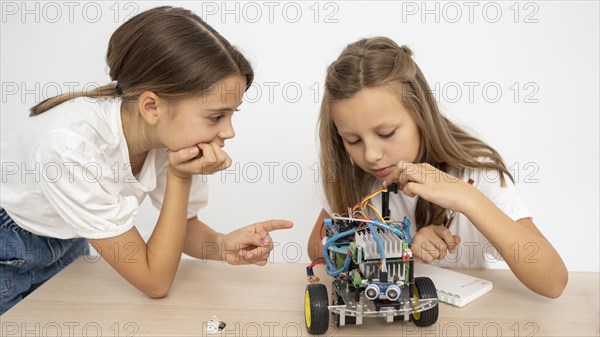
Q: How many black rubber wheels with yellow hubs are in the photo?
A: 2